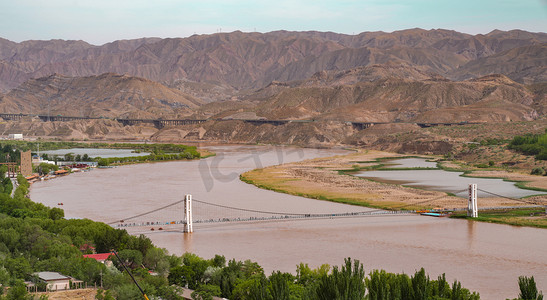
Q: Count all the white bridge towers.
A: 2